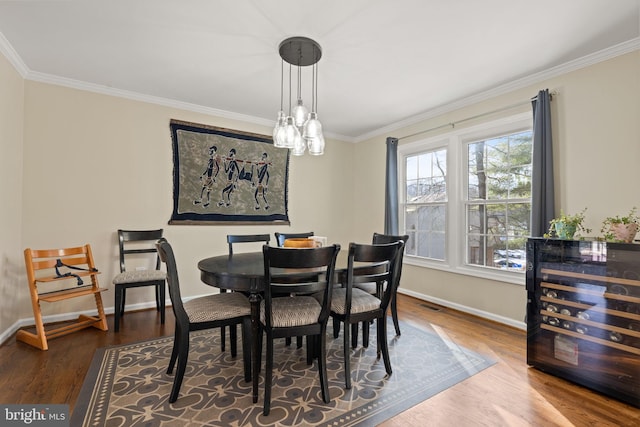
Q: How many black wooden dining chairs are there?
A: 7